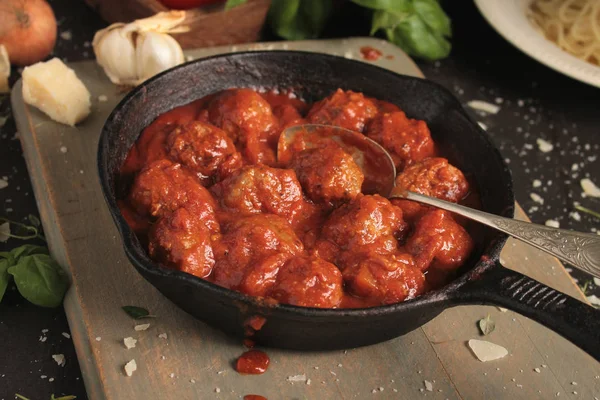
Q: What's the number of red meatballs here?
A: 14